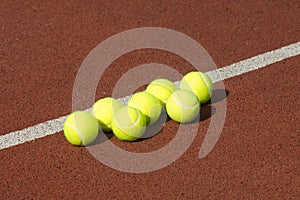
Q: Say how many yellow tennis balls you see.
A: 7